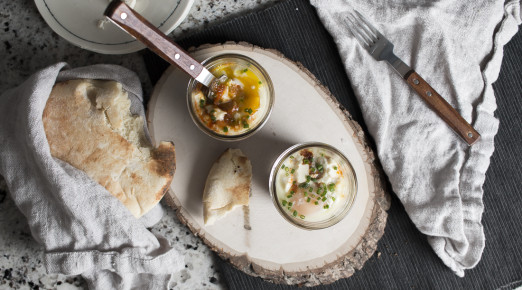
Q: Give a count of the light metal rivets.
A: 6